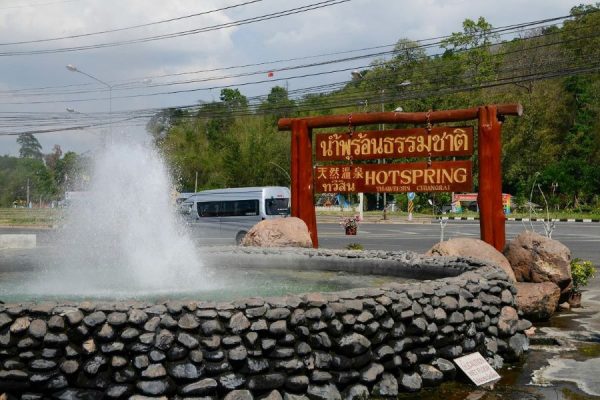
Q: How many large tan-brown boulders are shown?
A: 4